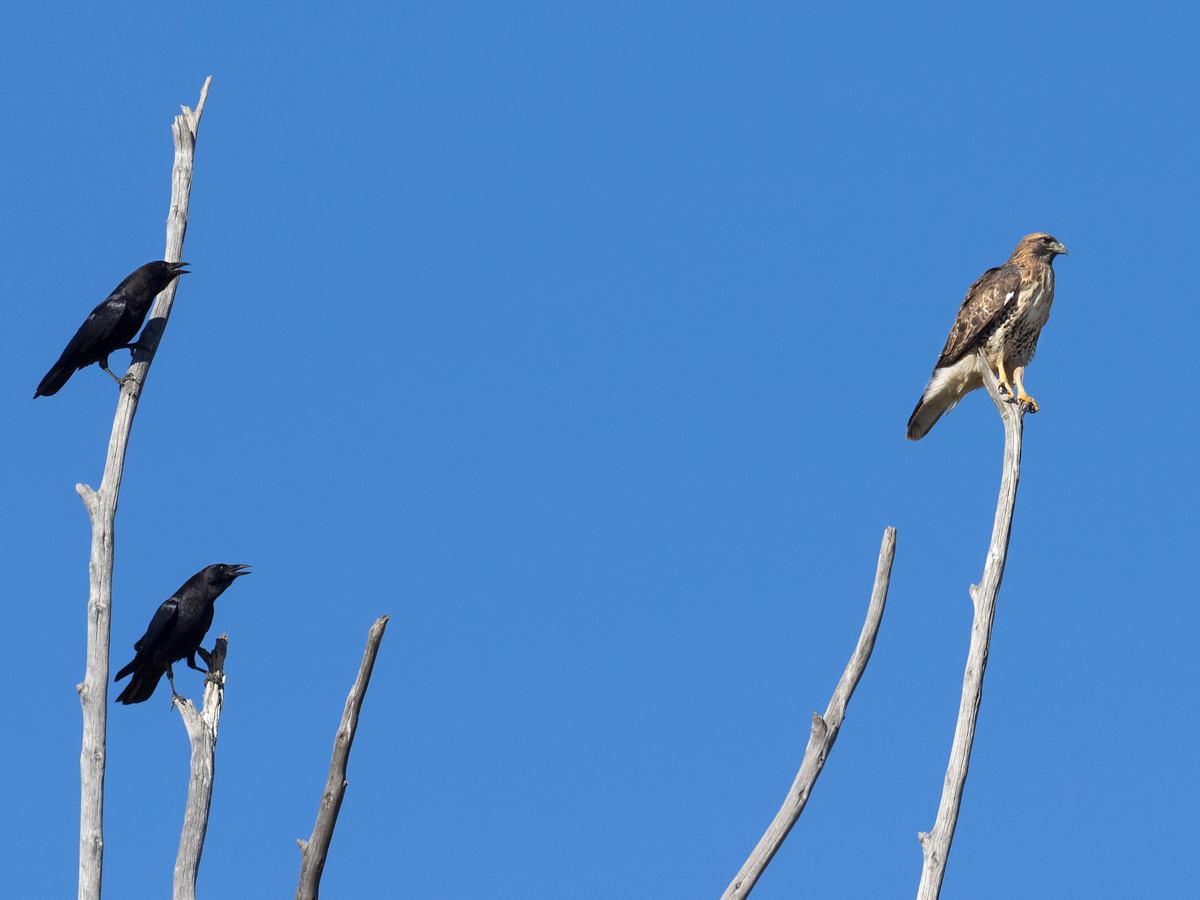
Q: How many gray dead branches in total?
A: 5